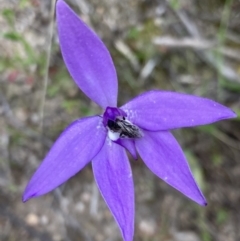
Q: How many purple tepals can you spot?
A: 5